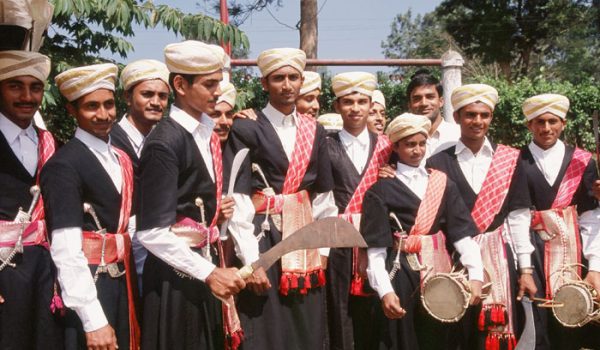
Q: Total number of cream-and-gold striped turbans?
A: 13